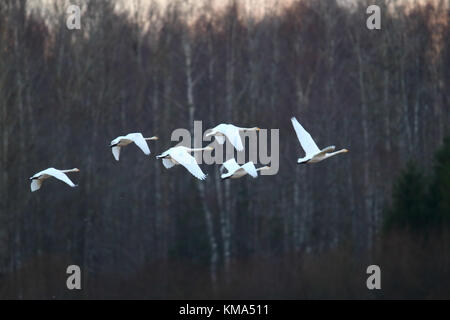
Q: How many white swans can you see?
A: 6